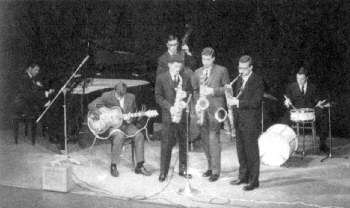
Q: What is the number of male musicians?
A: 7